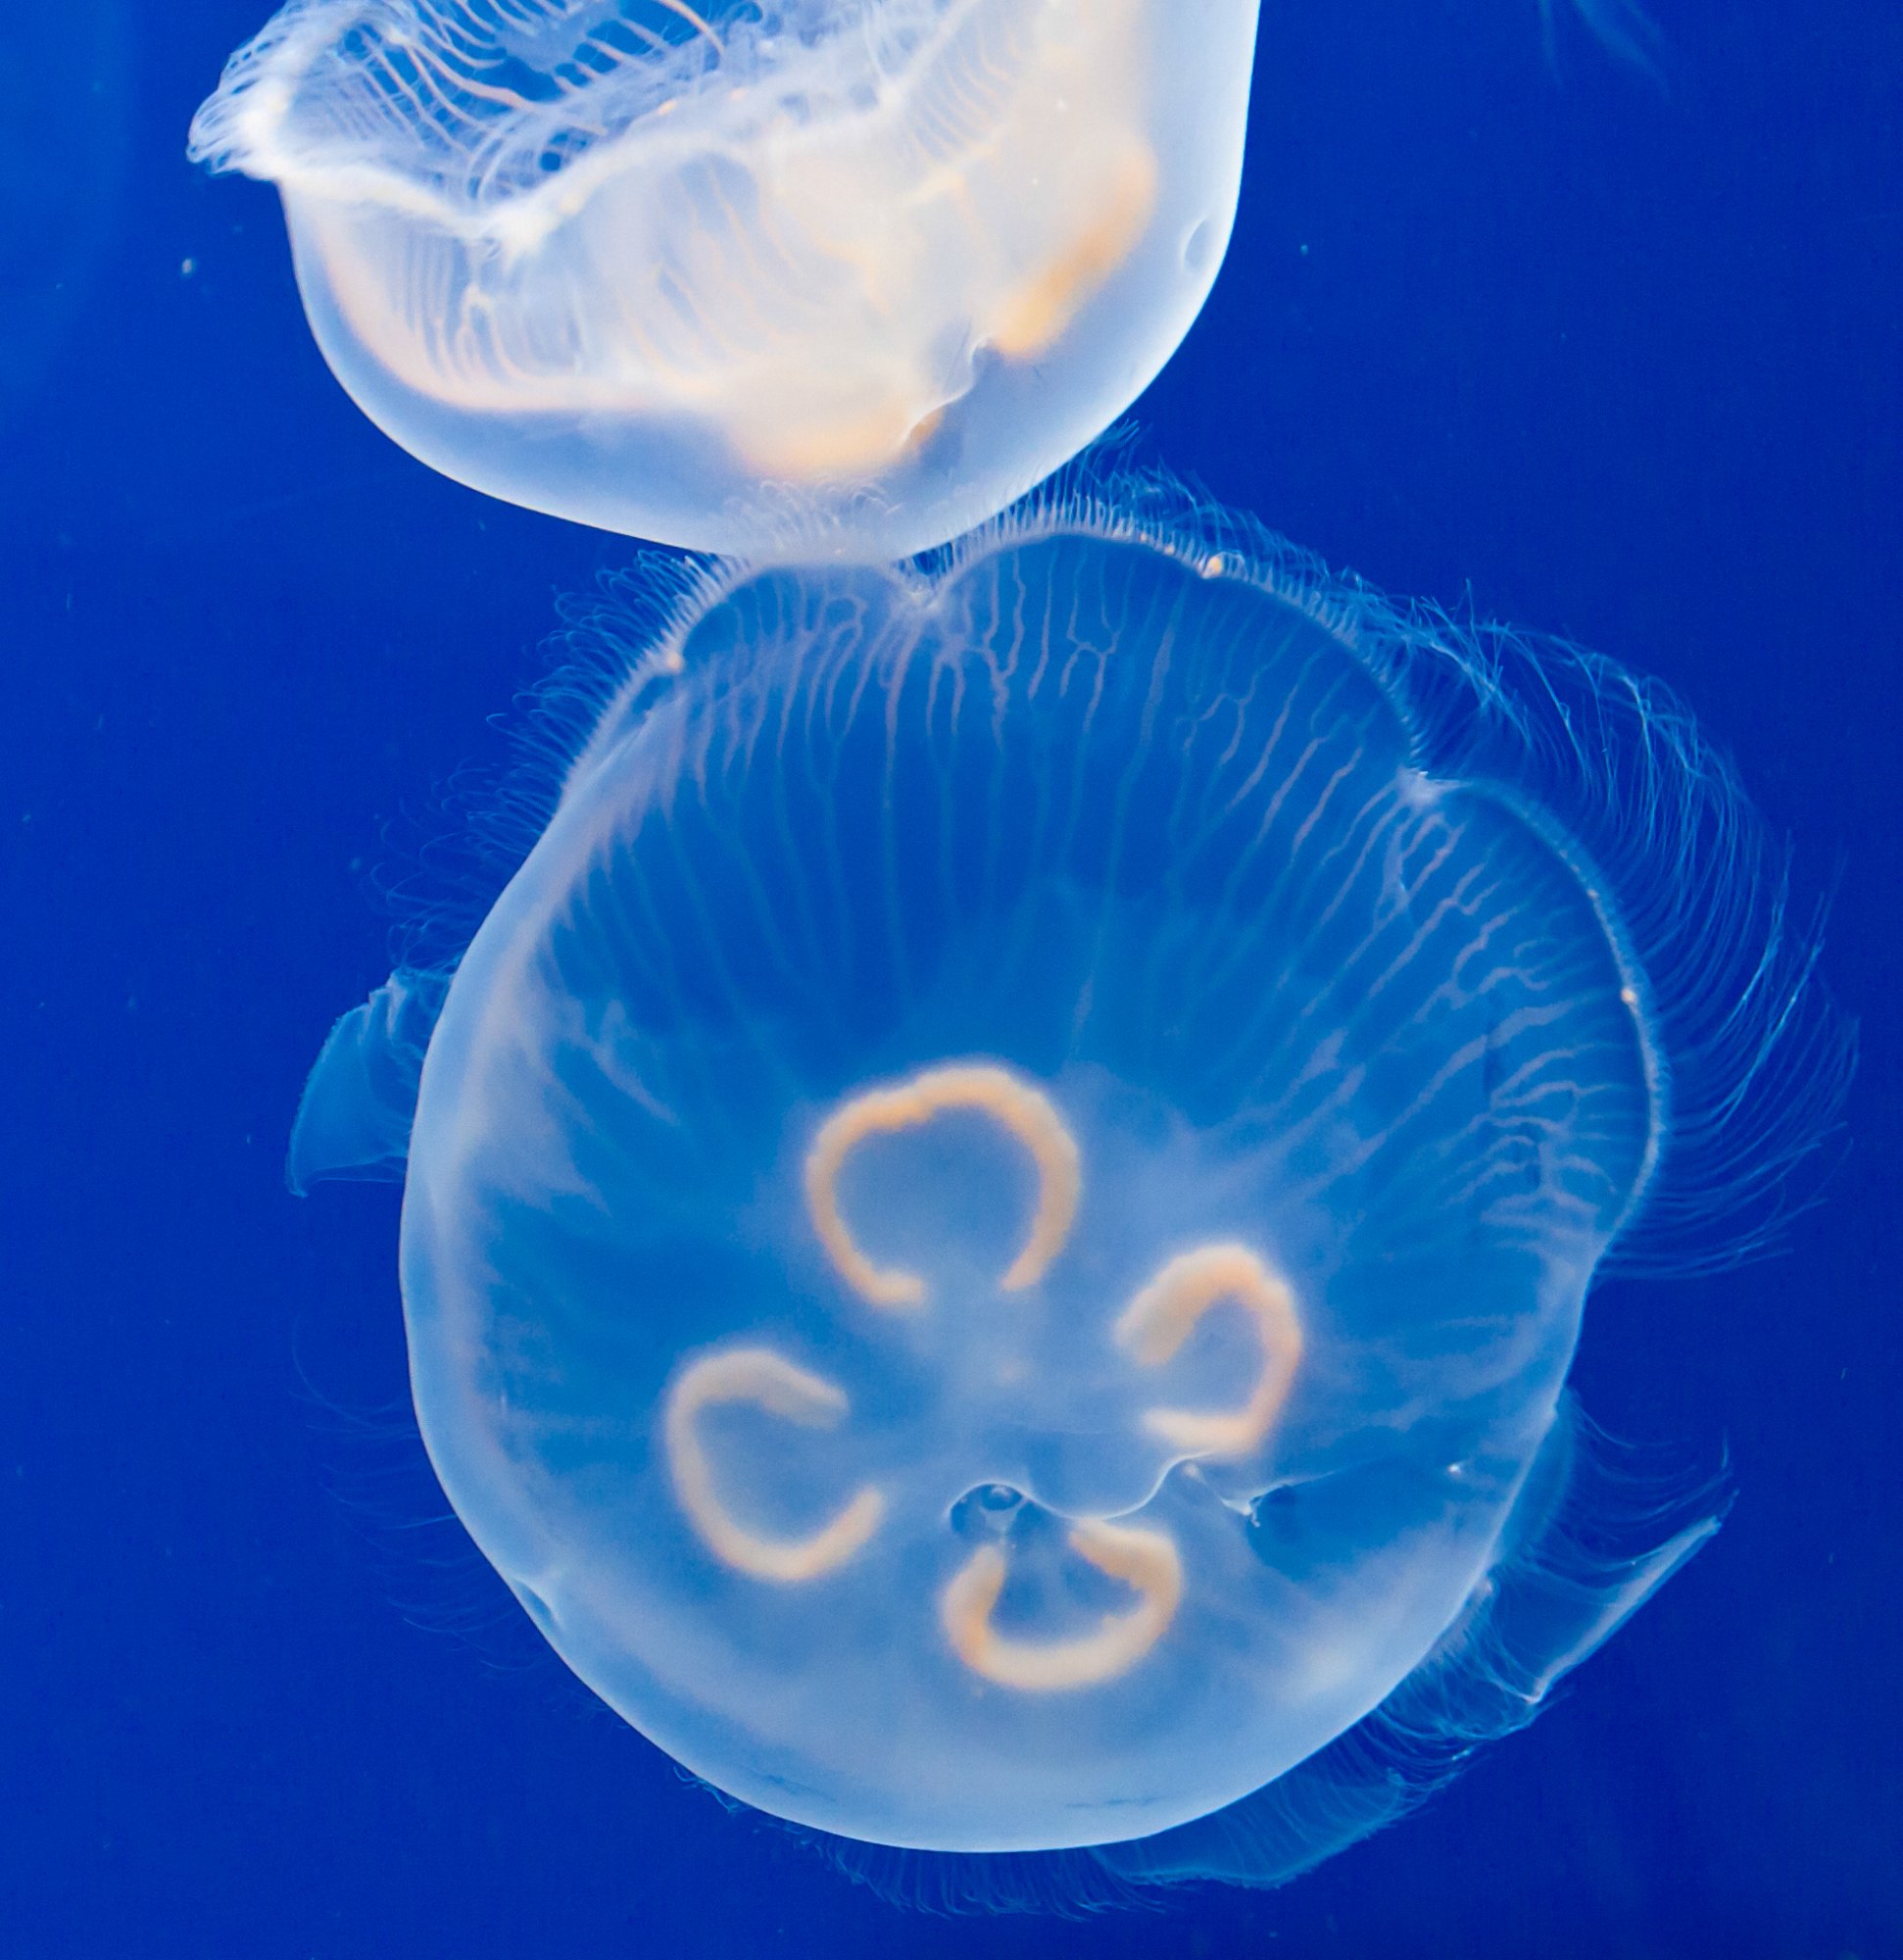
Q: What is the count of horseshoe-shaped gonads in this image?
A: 4